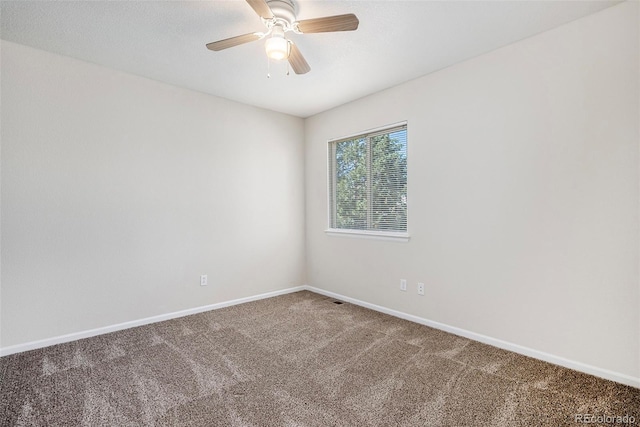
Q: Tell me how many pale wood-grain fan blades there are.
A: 4